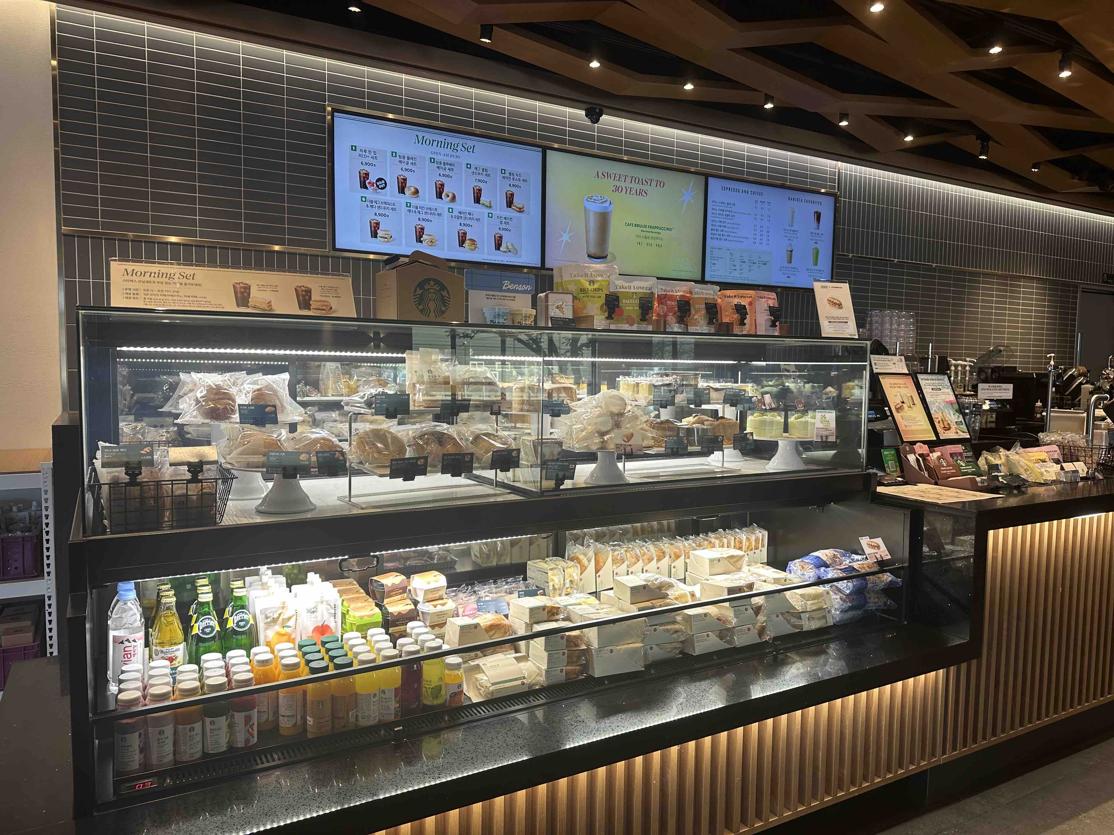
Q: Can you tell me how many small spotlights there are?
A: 12